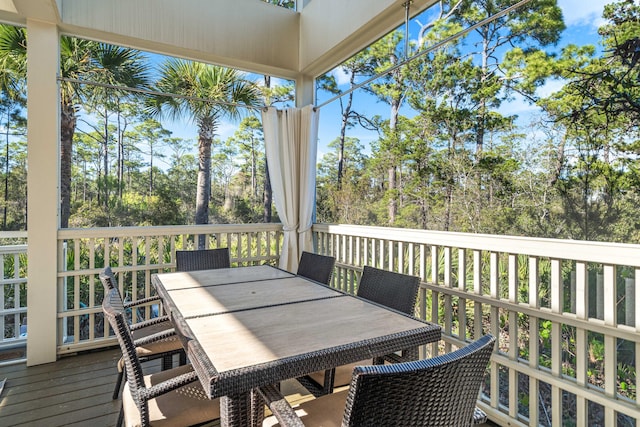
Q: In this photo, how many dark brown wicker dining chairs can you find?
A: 6